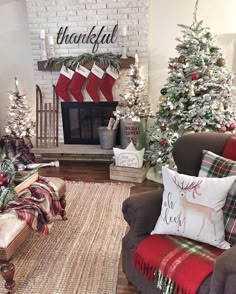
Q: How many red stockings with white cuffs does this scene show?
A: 4